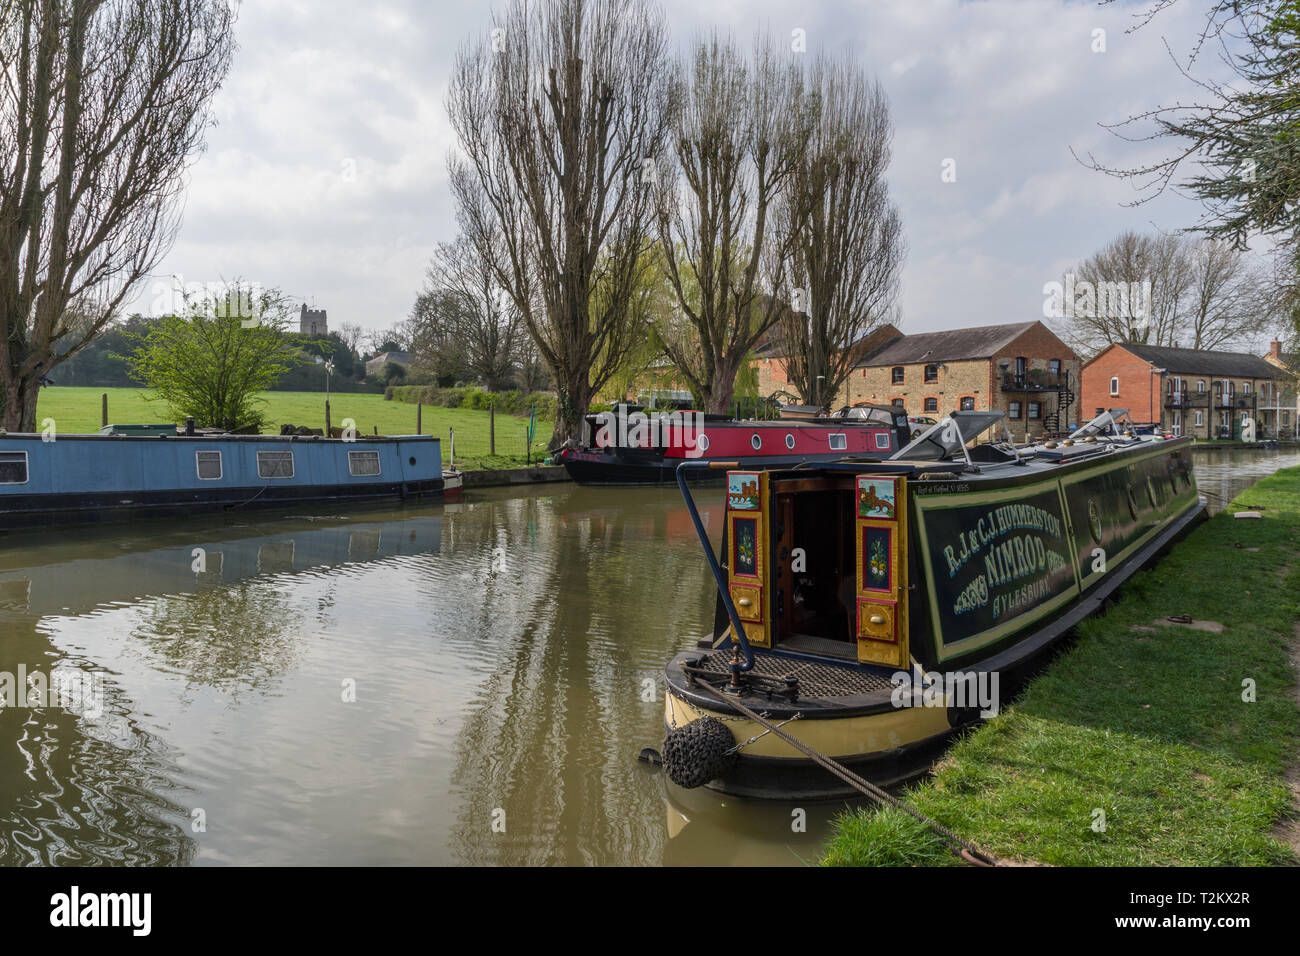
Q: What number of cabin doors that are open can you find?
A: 2